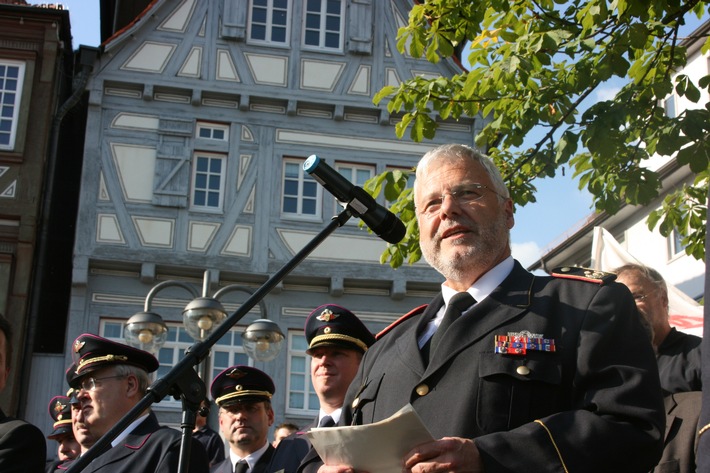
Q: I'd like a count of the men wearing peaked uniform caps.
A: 5